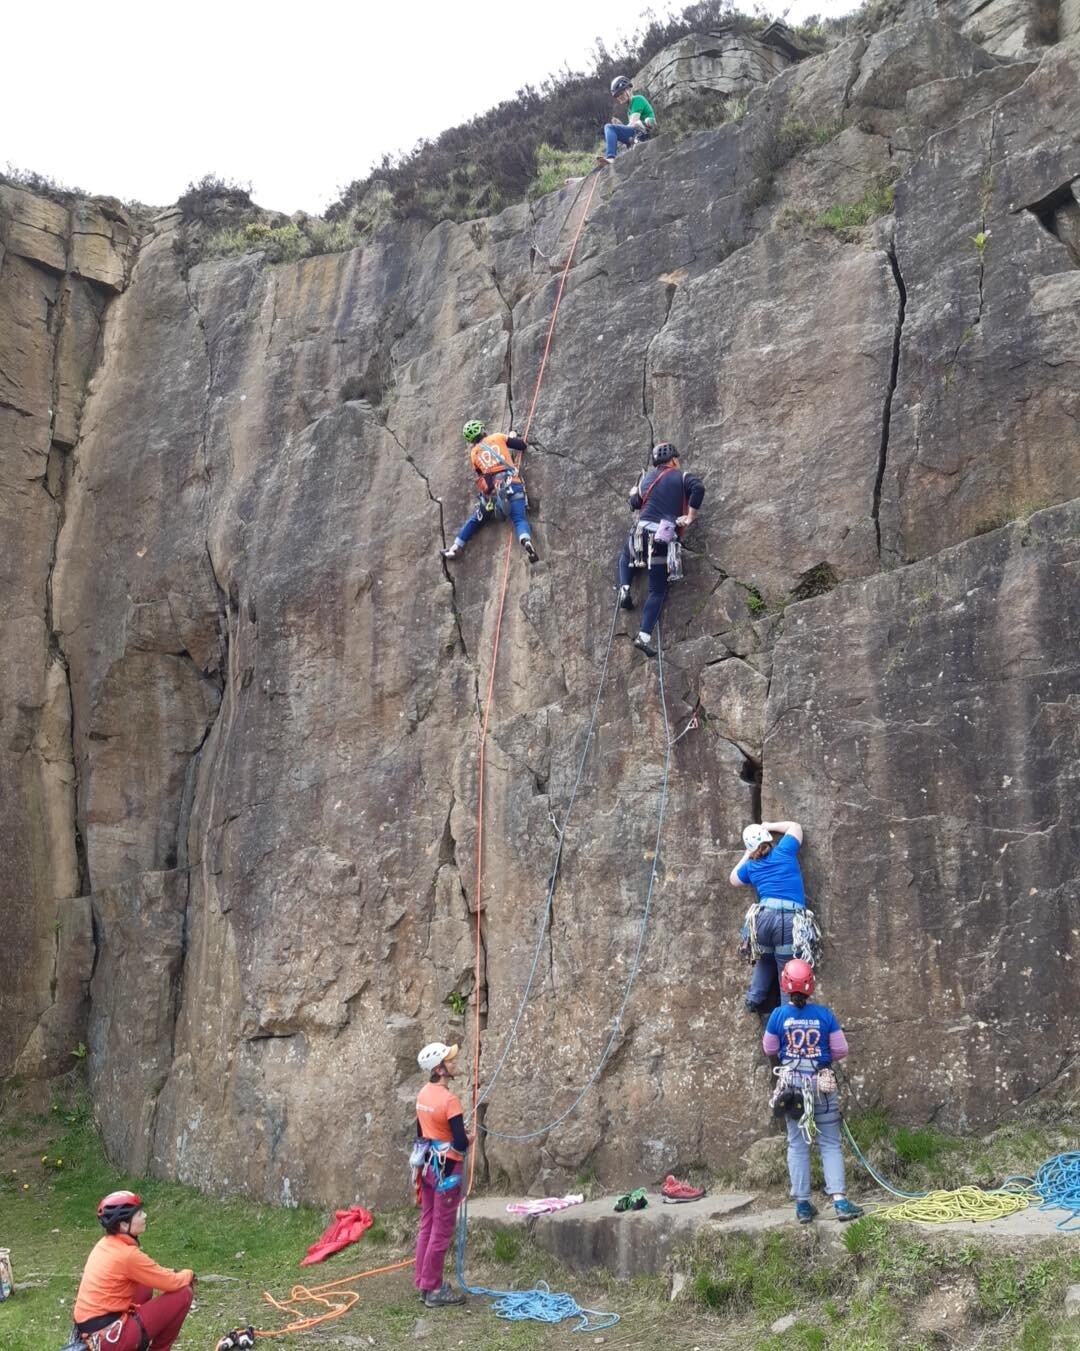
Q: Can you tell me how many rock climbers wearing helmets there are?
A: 7